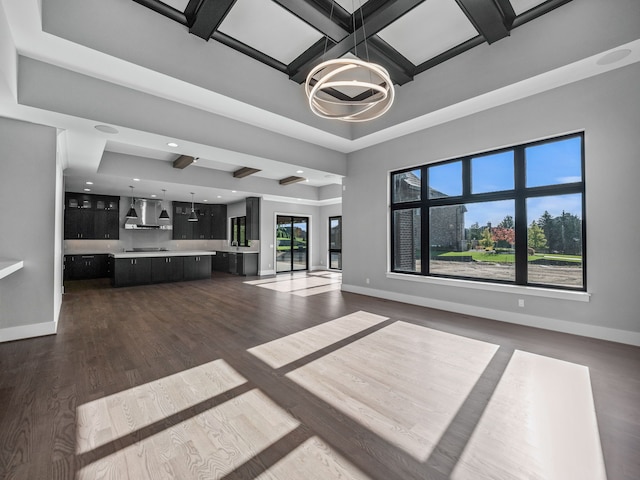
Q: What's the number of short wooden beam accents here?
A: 3